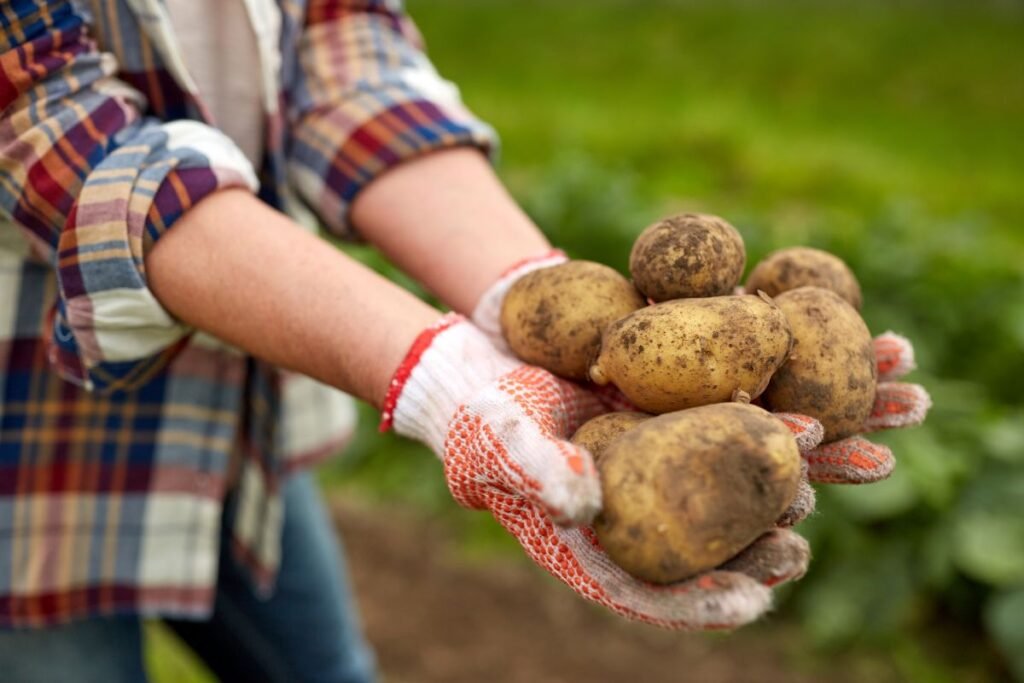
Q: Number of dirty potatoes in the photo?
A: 7